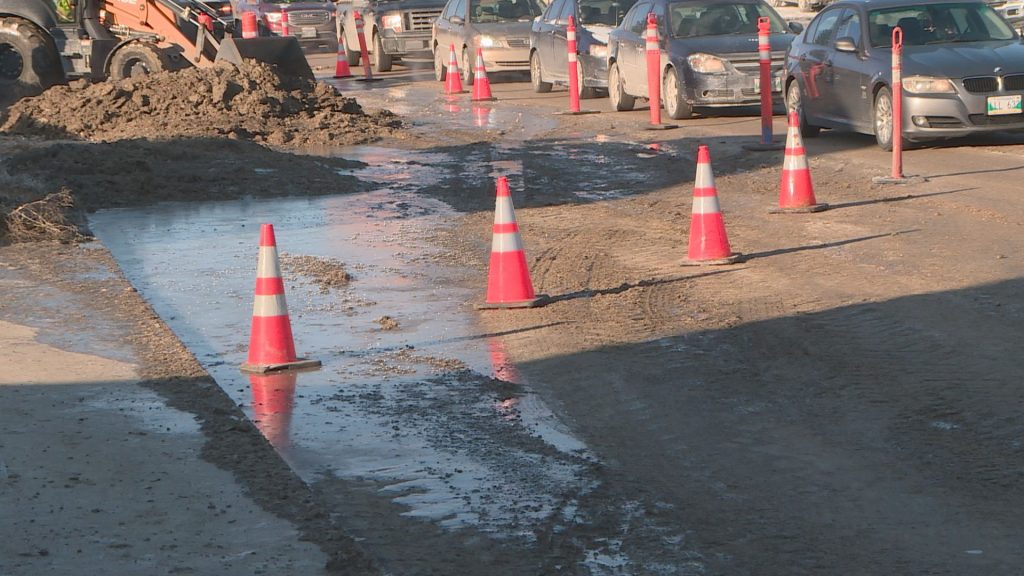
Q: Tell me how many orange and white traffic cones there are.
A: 7